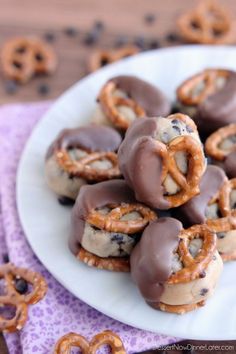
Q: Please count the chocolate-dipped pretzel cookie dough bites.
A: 8